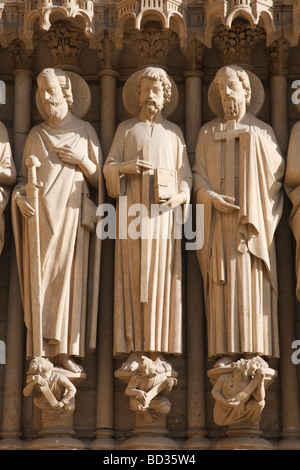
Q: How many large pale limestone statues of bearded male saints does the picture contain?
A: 3